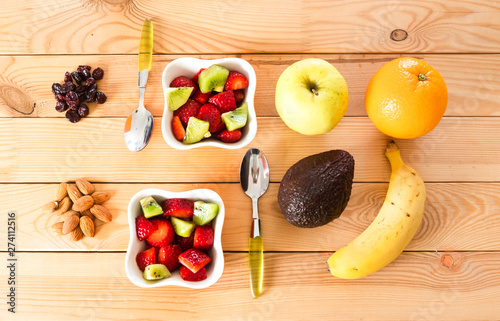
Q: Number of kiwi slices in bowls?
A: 8